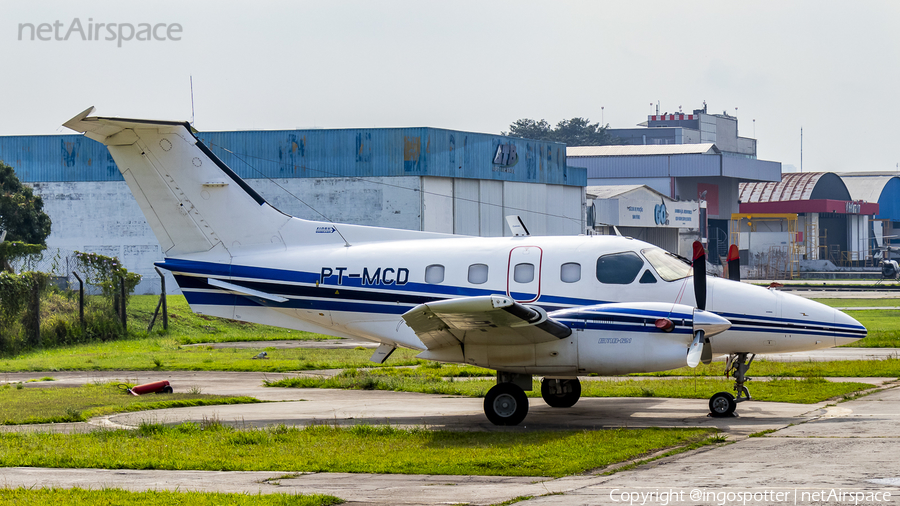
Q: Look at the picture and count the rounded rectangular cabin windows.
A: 4